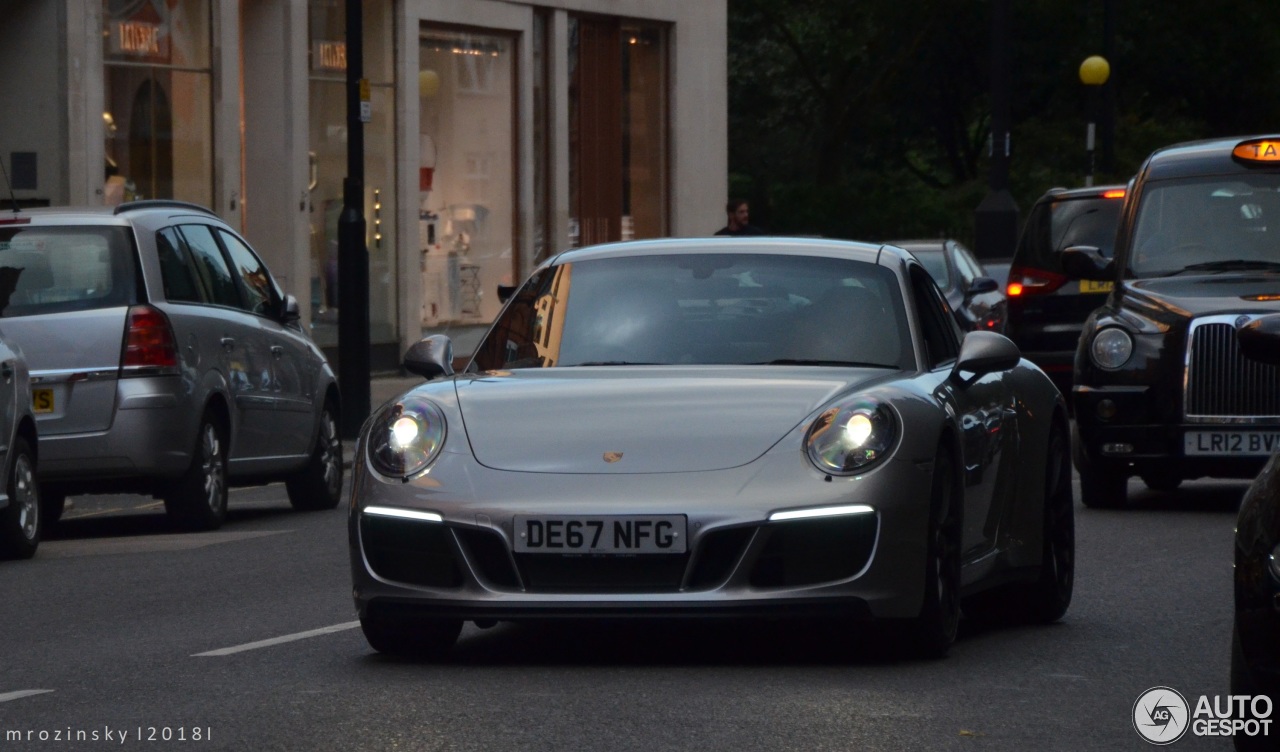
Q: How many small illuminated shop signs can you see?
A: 2